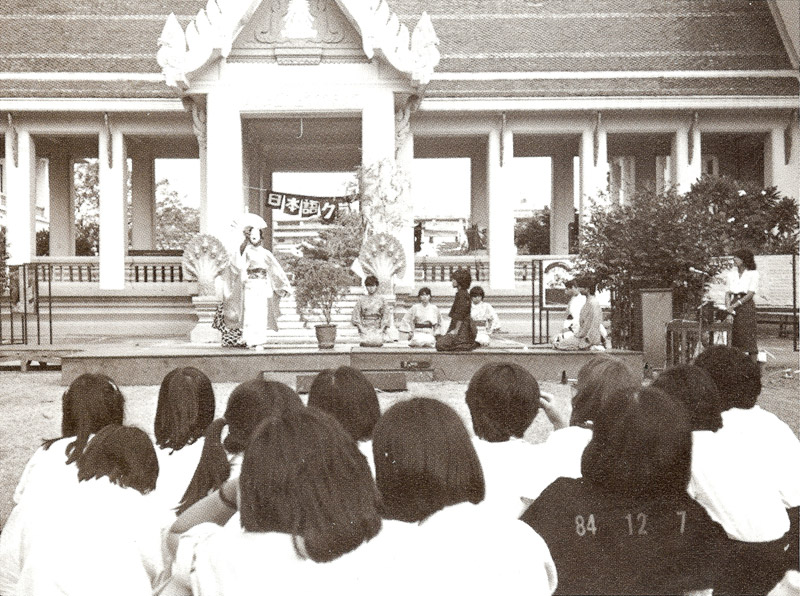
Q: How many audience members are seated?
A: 12